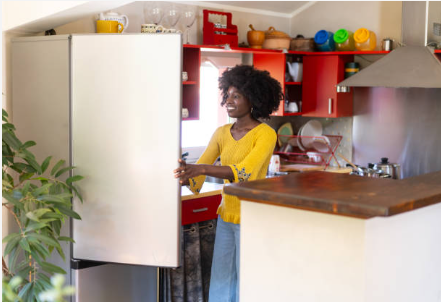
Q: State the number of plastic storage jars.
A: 3